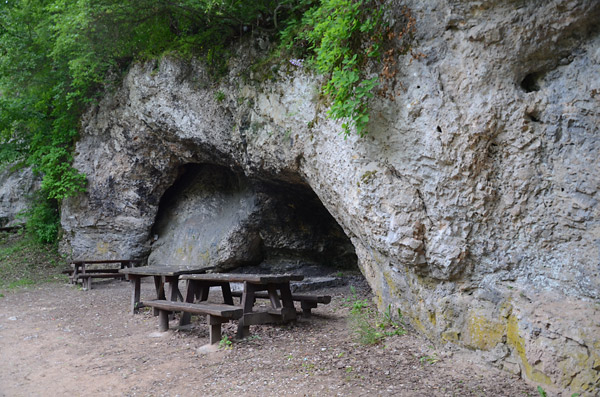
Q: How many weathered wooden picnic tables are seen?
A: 3